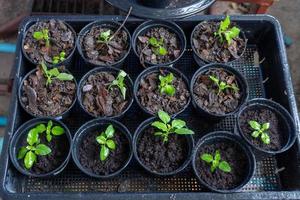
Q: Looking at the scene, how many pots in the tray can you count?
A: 13